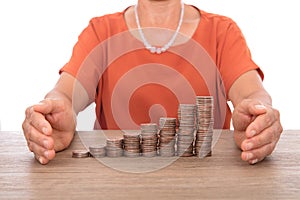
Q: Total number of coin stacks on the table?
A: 8